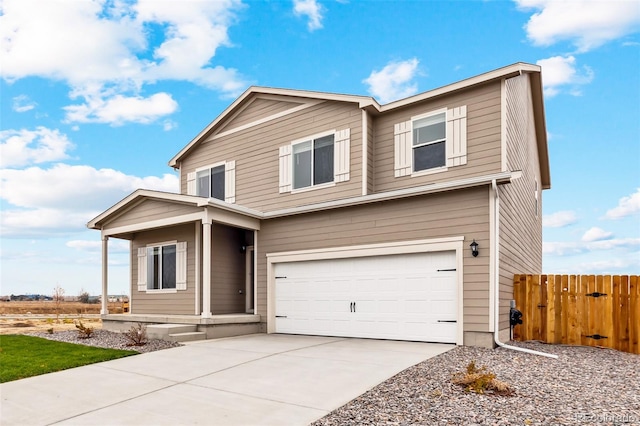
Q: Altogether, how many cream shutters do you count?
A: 8